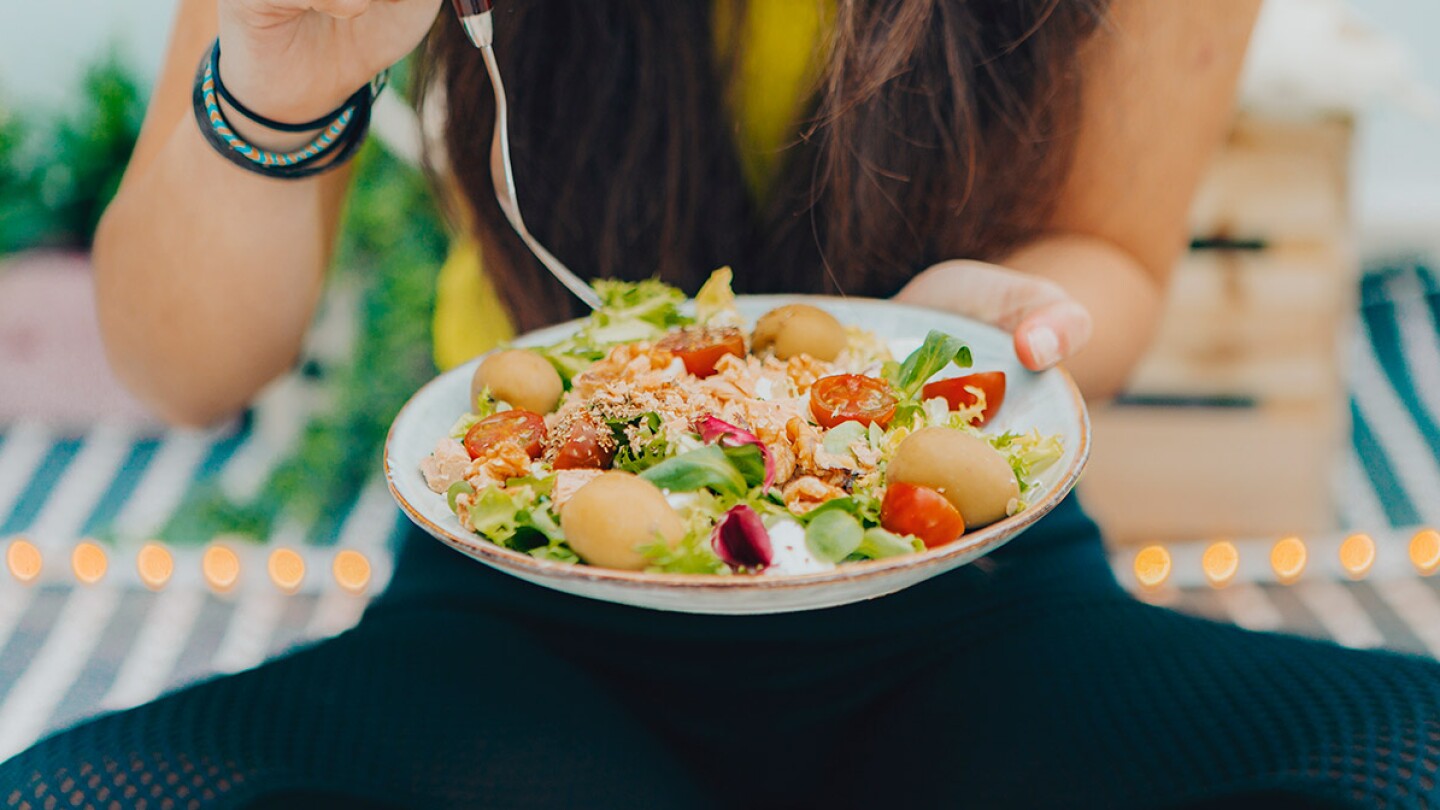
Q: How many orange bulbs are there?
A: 11